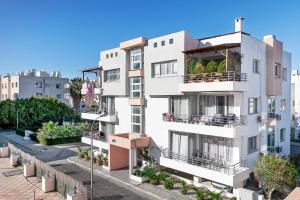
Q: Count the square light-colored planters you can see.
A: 5